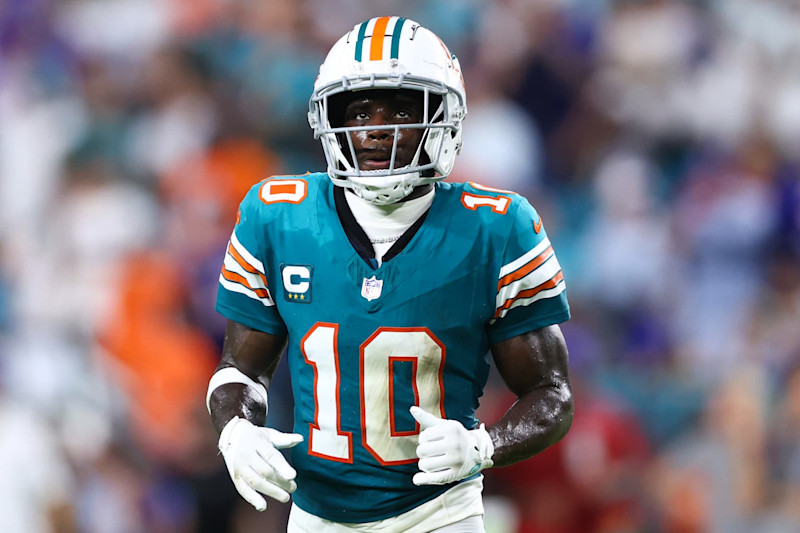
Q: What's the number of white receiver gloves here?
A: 2